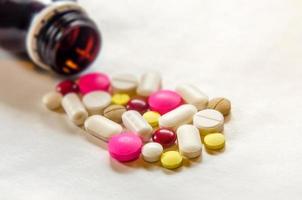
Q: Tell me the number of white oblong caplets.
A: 7